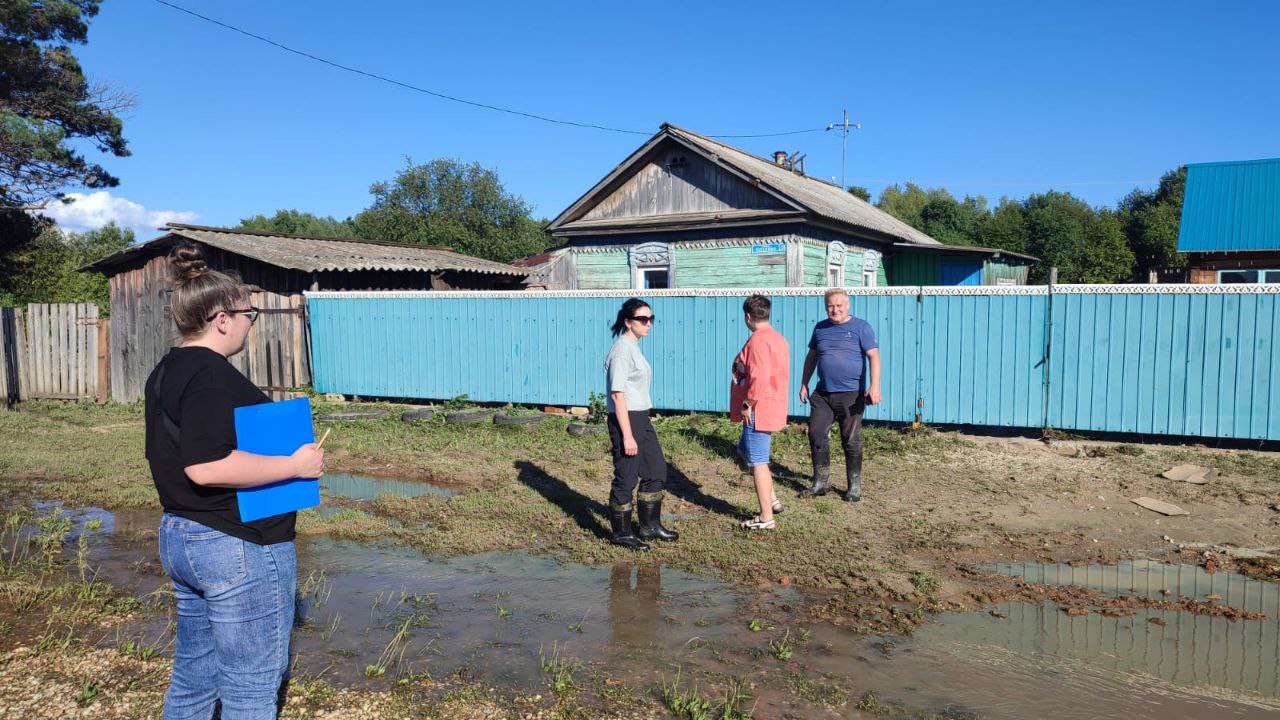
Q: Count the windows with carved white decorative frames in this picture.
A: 3